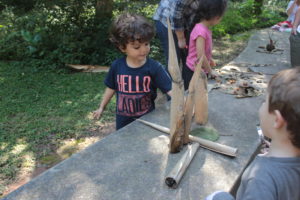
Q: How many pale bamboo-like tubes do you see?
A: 2